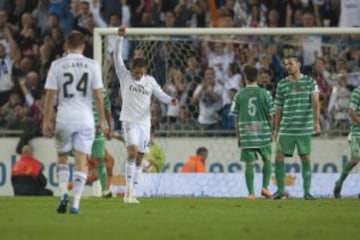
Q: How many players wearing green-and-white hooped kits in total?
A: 4